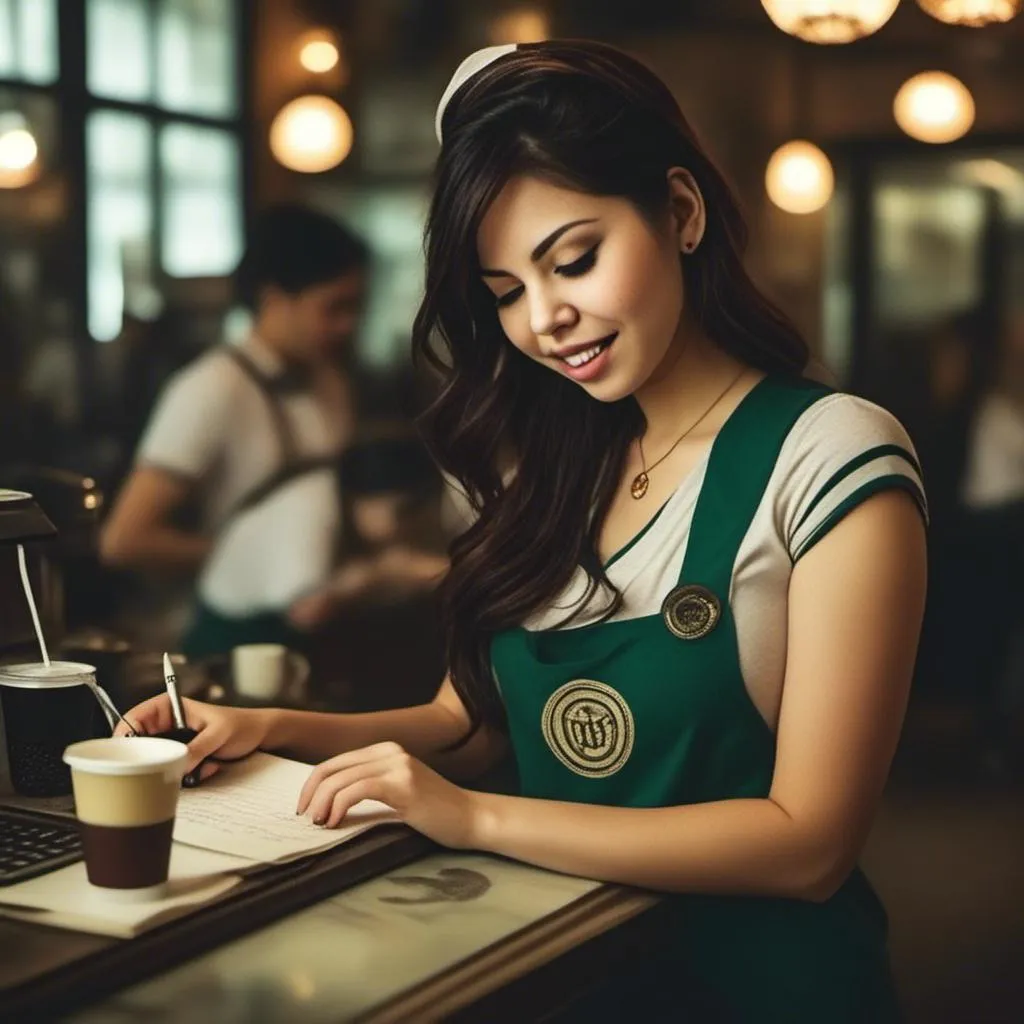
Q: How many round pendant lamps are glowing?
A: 7